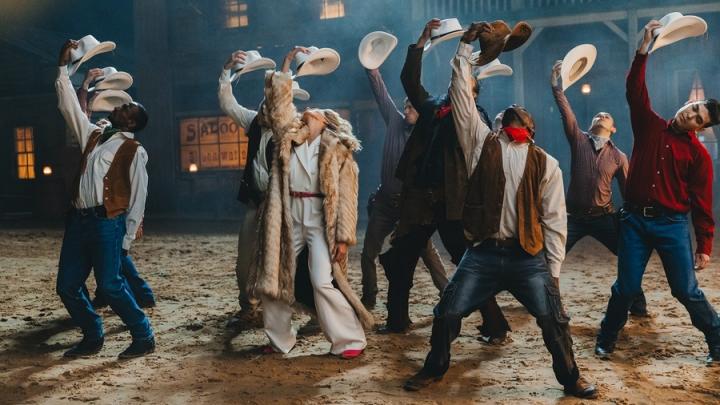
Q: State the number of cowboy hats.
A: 12